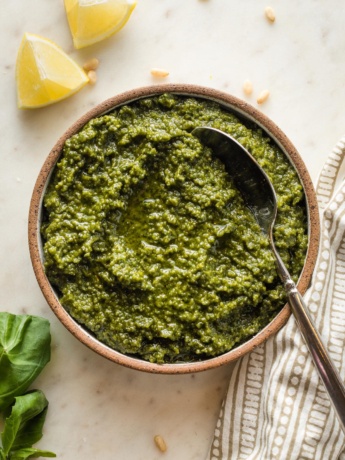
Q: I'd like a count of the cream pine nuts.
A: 7